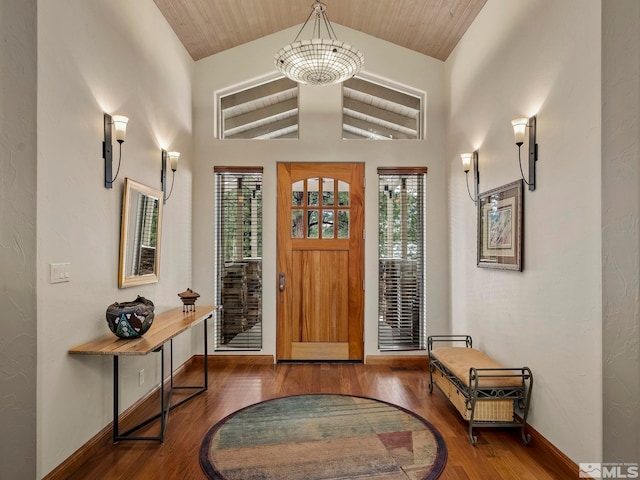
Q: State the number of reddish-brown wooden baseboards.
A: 4